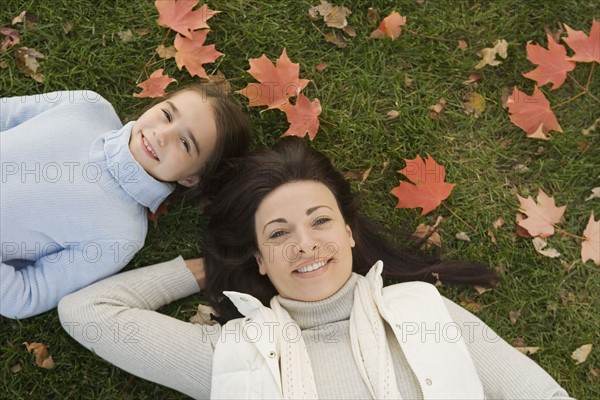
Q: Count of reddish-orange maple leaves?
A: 12